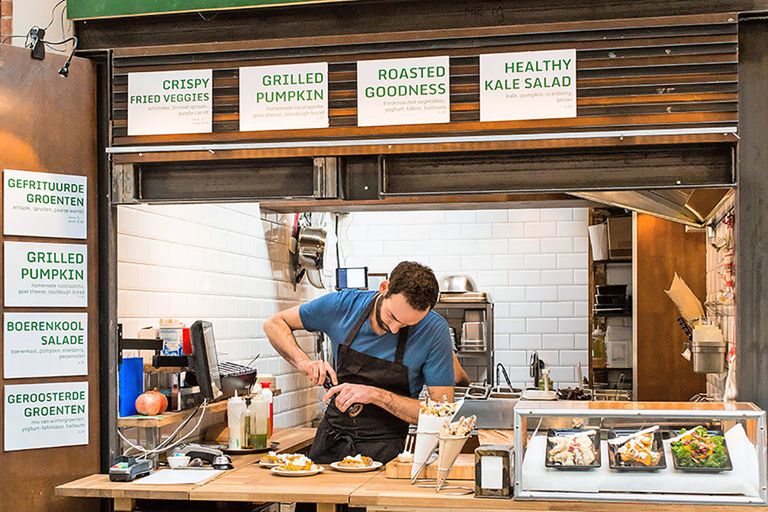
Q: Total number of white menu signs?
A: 8